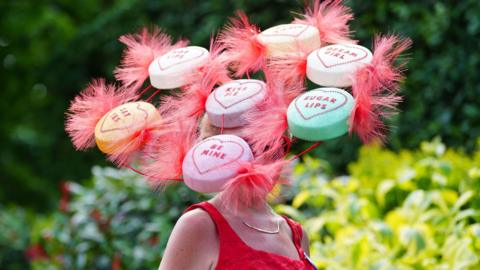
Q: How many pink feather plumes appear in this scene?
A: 14